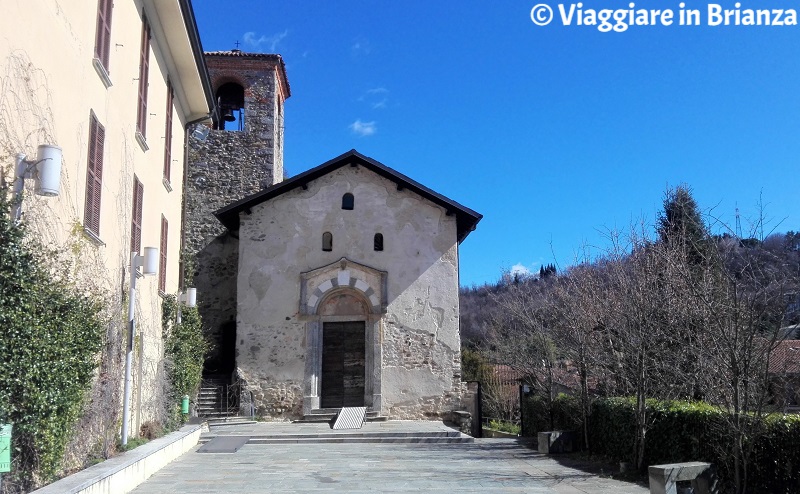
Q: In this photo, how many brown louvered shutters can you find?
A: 6